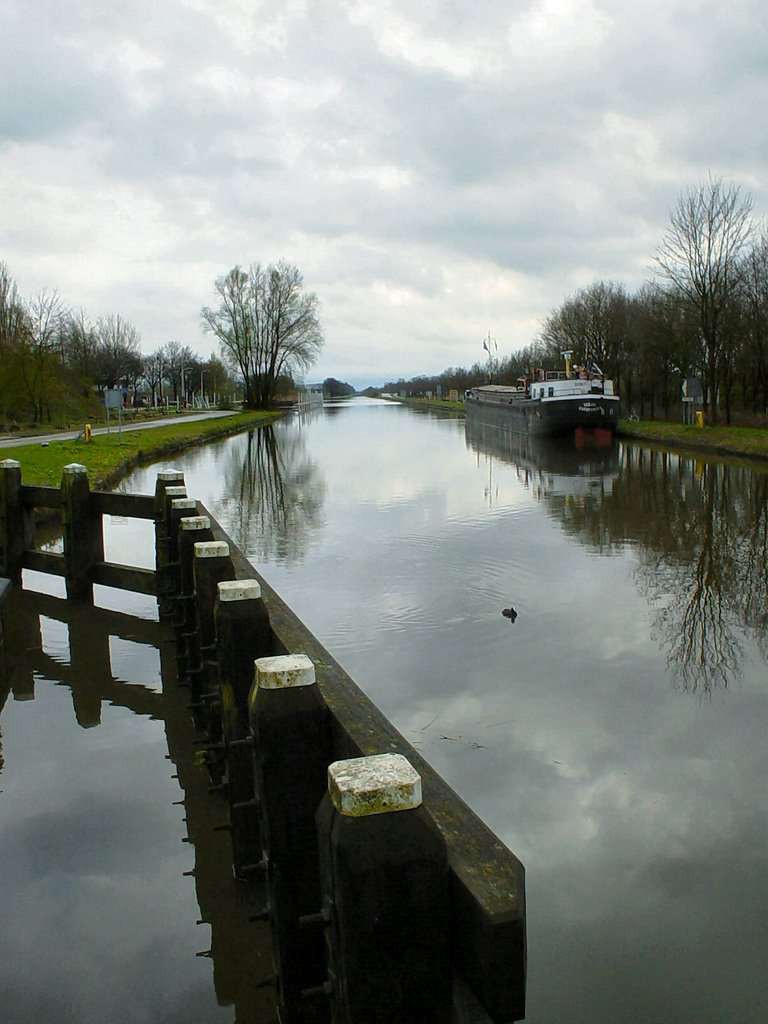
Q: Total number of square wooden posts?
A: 10